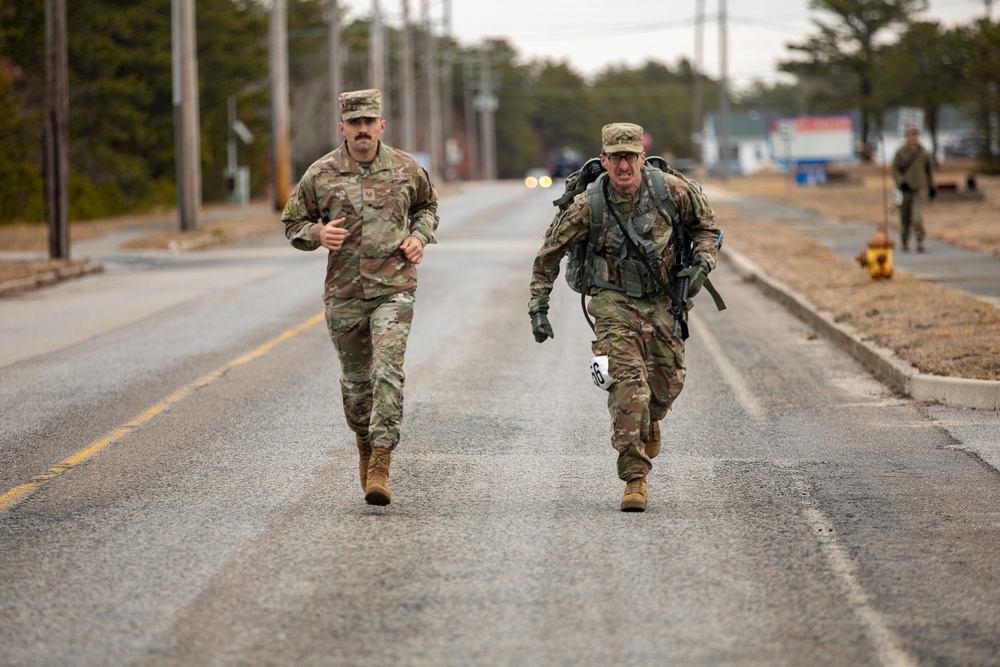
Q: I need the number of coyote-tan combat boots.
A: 4